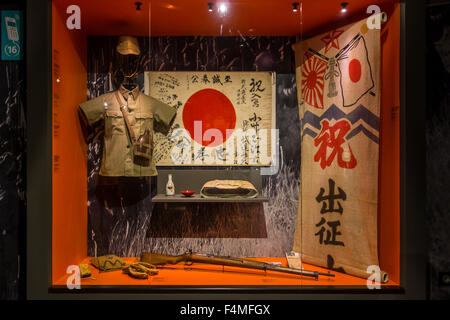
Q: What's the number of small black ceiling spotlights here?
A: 4